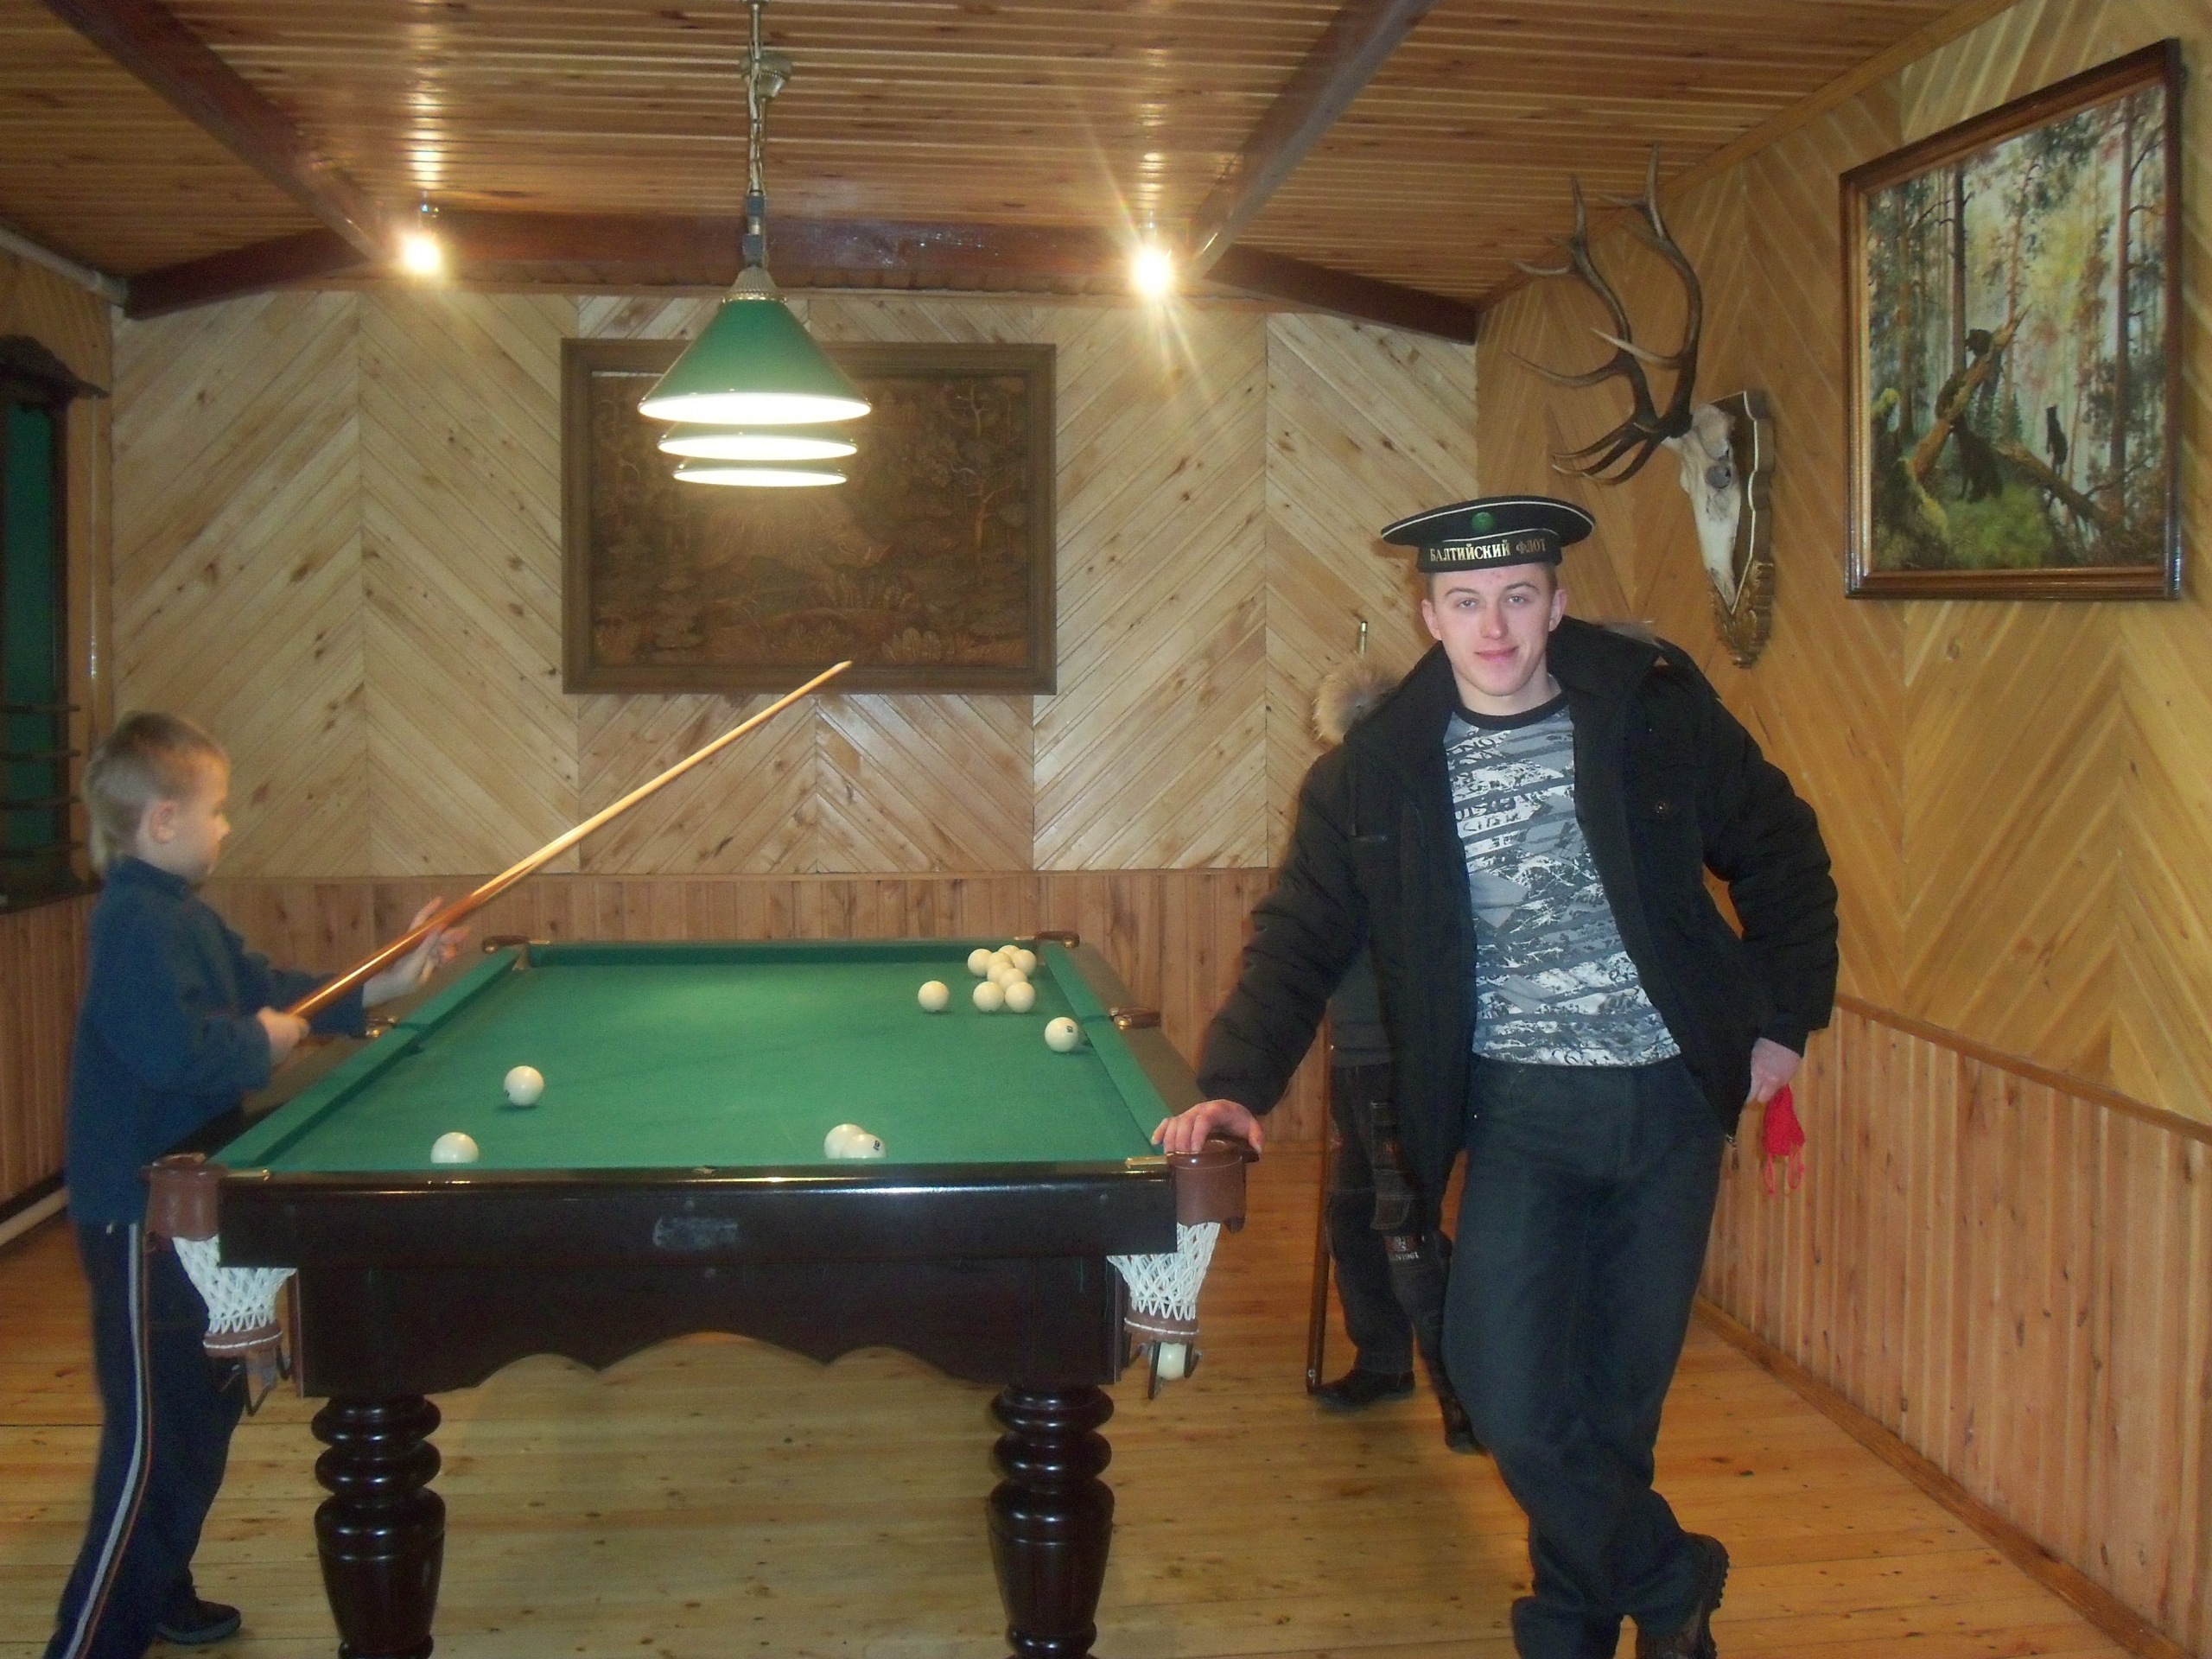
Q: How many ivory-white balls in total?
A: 15